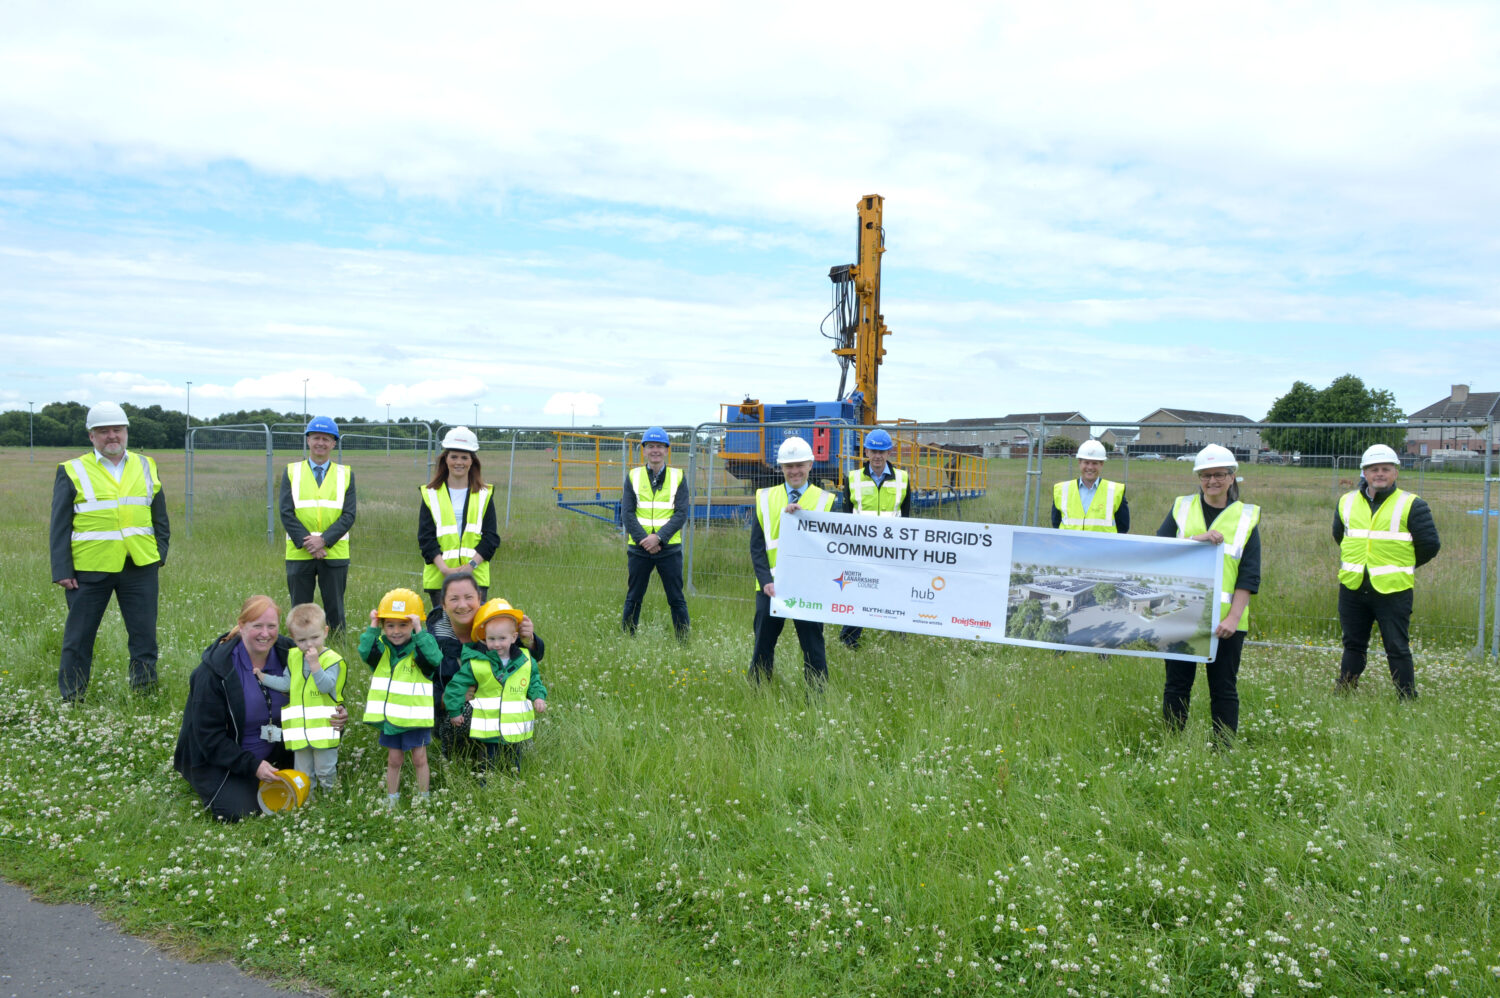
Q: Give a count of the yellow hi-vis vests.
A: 12